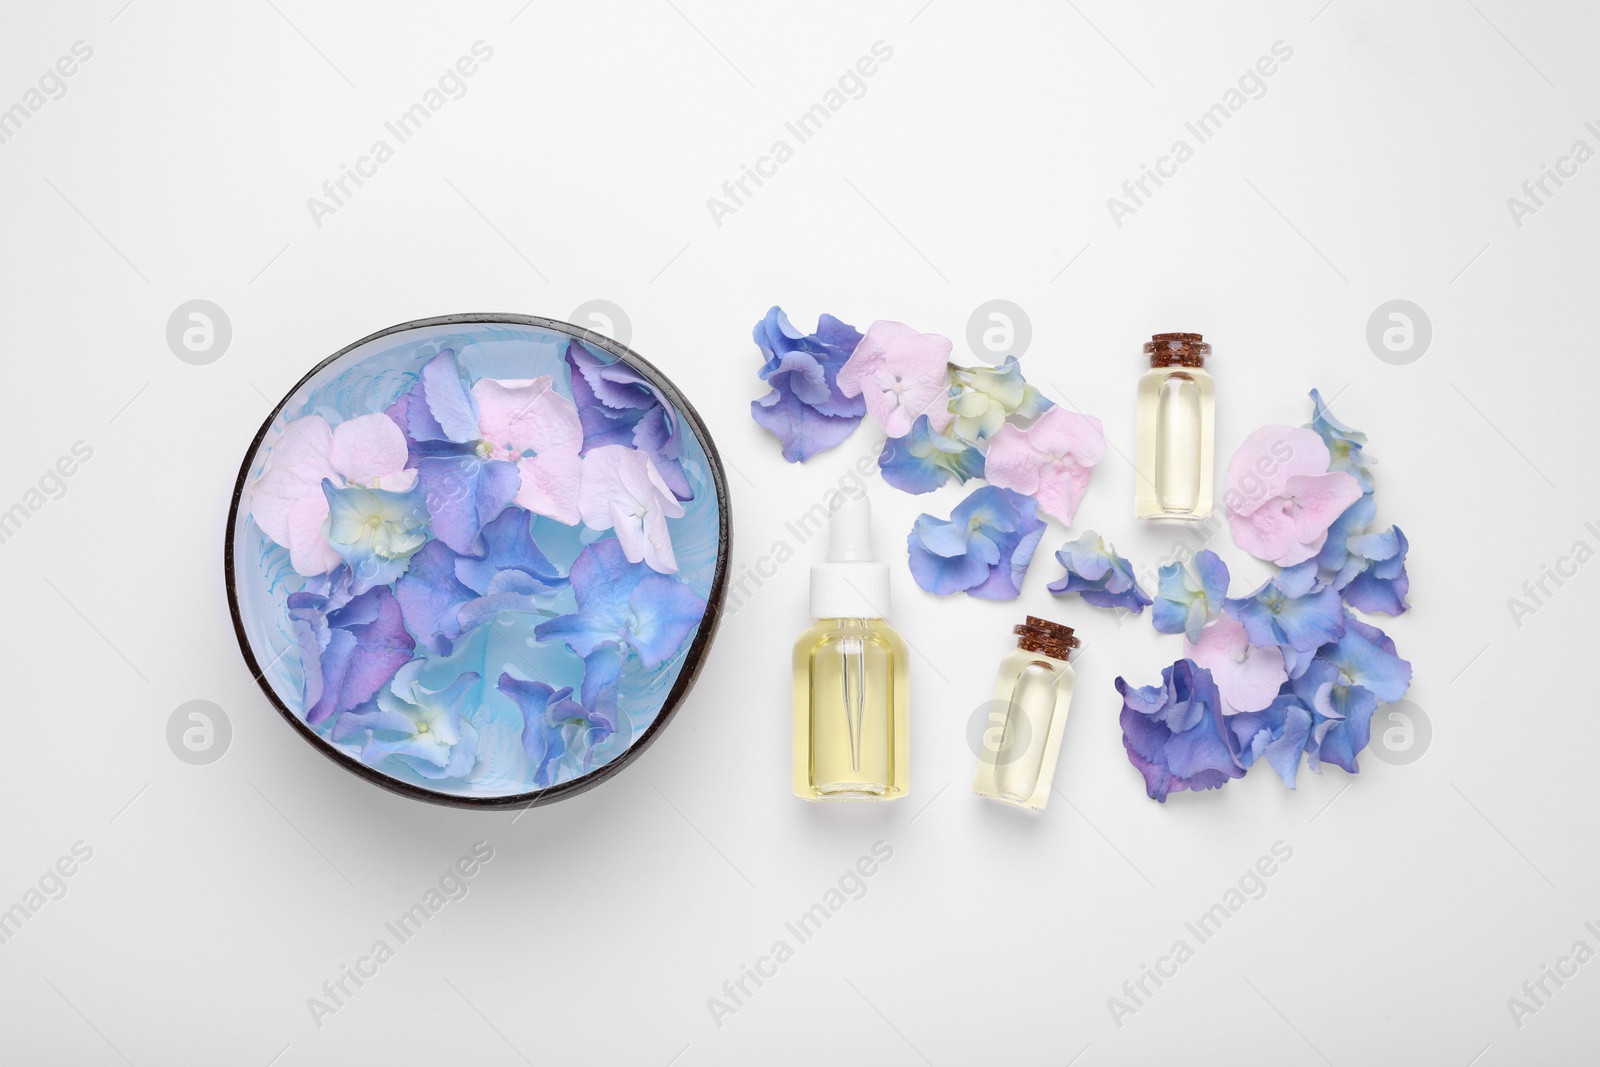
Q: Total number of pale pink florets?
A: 7